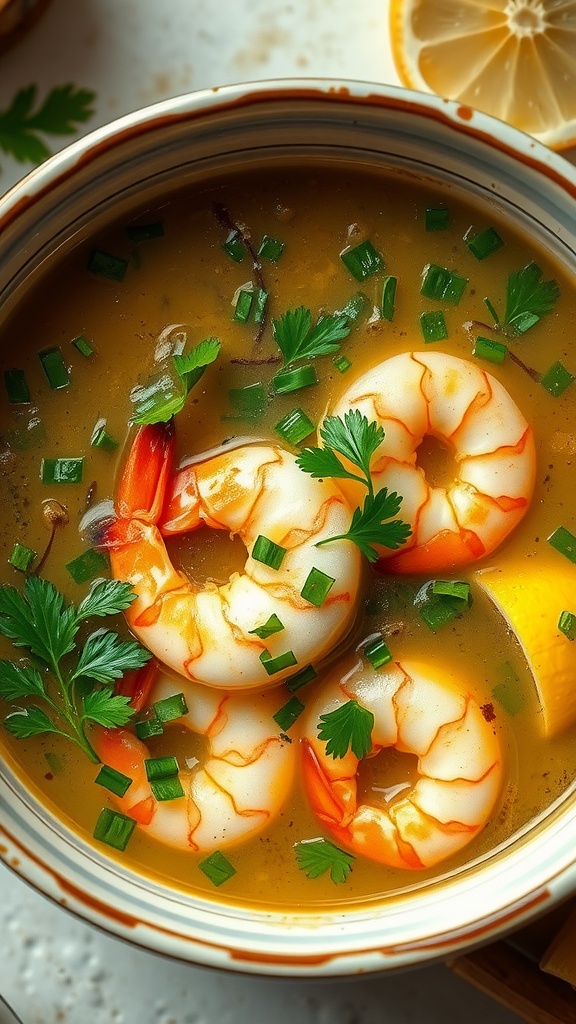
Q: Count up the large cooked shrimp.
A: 4